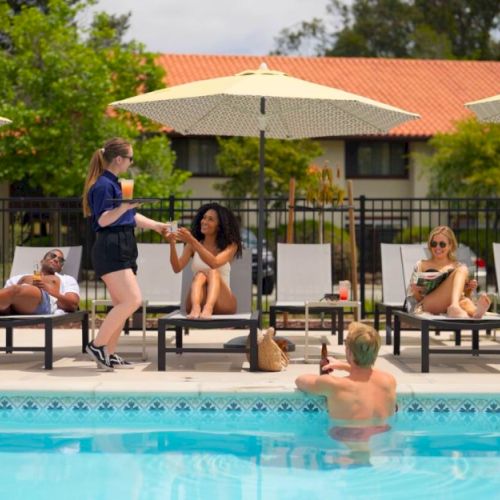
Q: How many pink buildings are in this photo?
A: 0